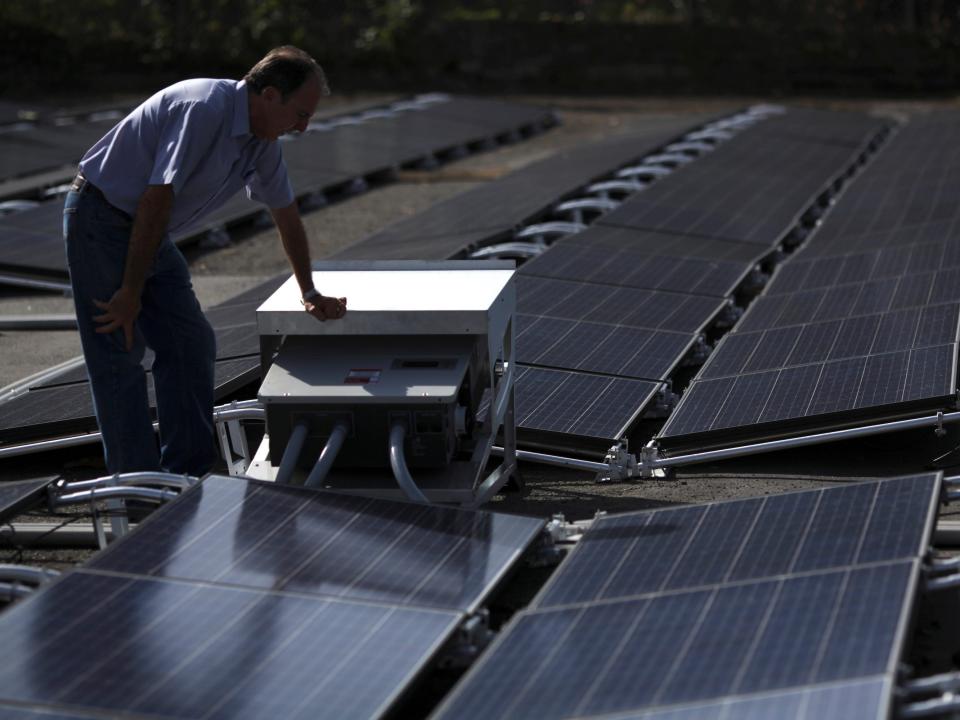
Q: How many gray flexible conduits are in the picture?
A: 3